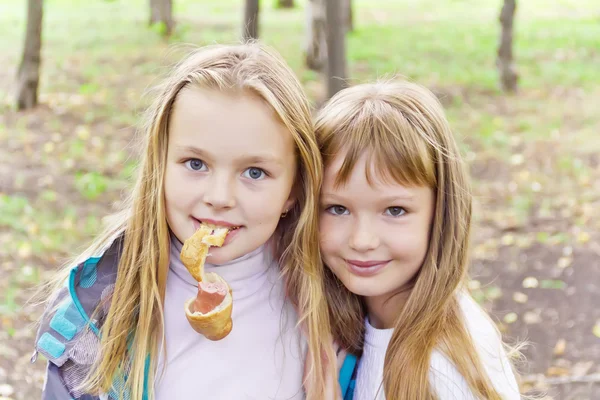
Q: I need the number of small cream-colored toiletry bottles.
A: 0